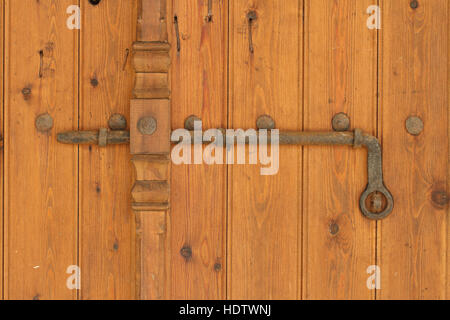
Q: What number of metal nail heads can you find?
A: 7